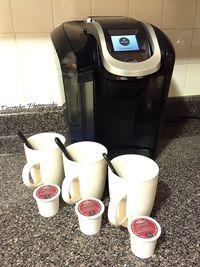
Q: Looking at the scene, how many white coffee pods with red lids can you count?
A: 3